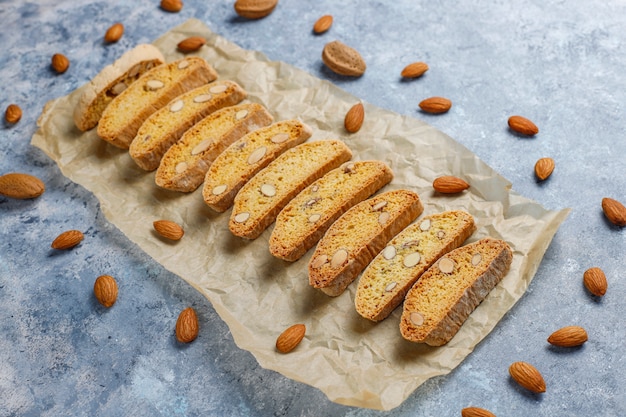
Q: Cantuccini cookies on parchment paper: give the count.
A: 10